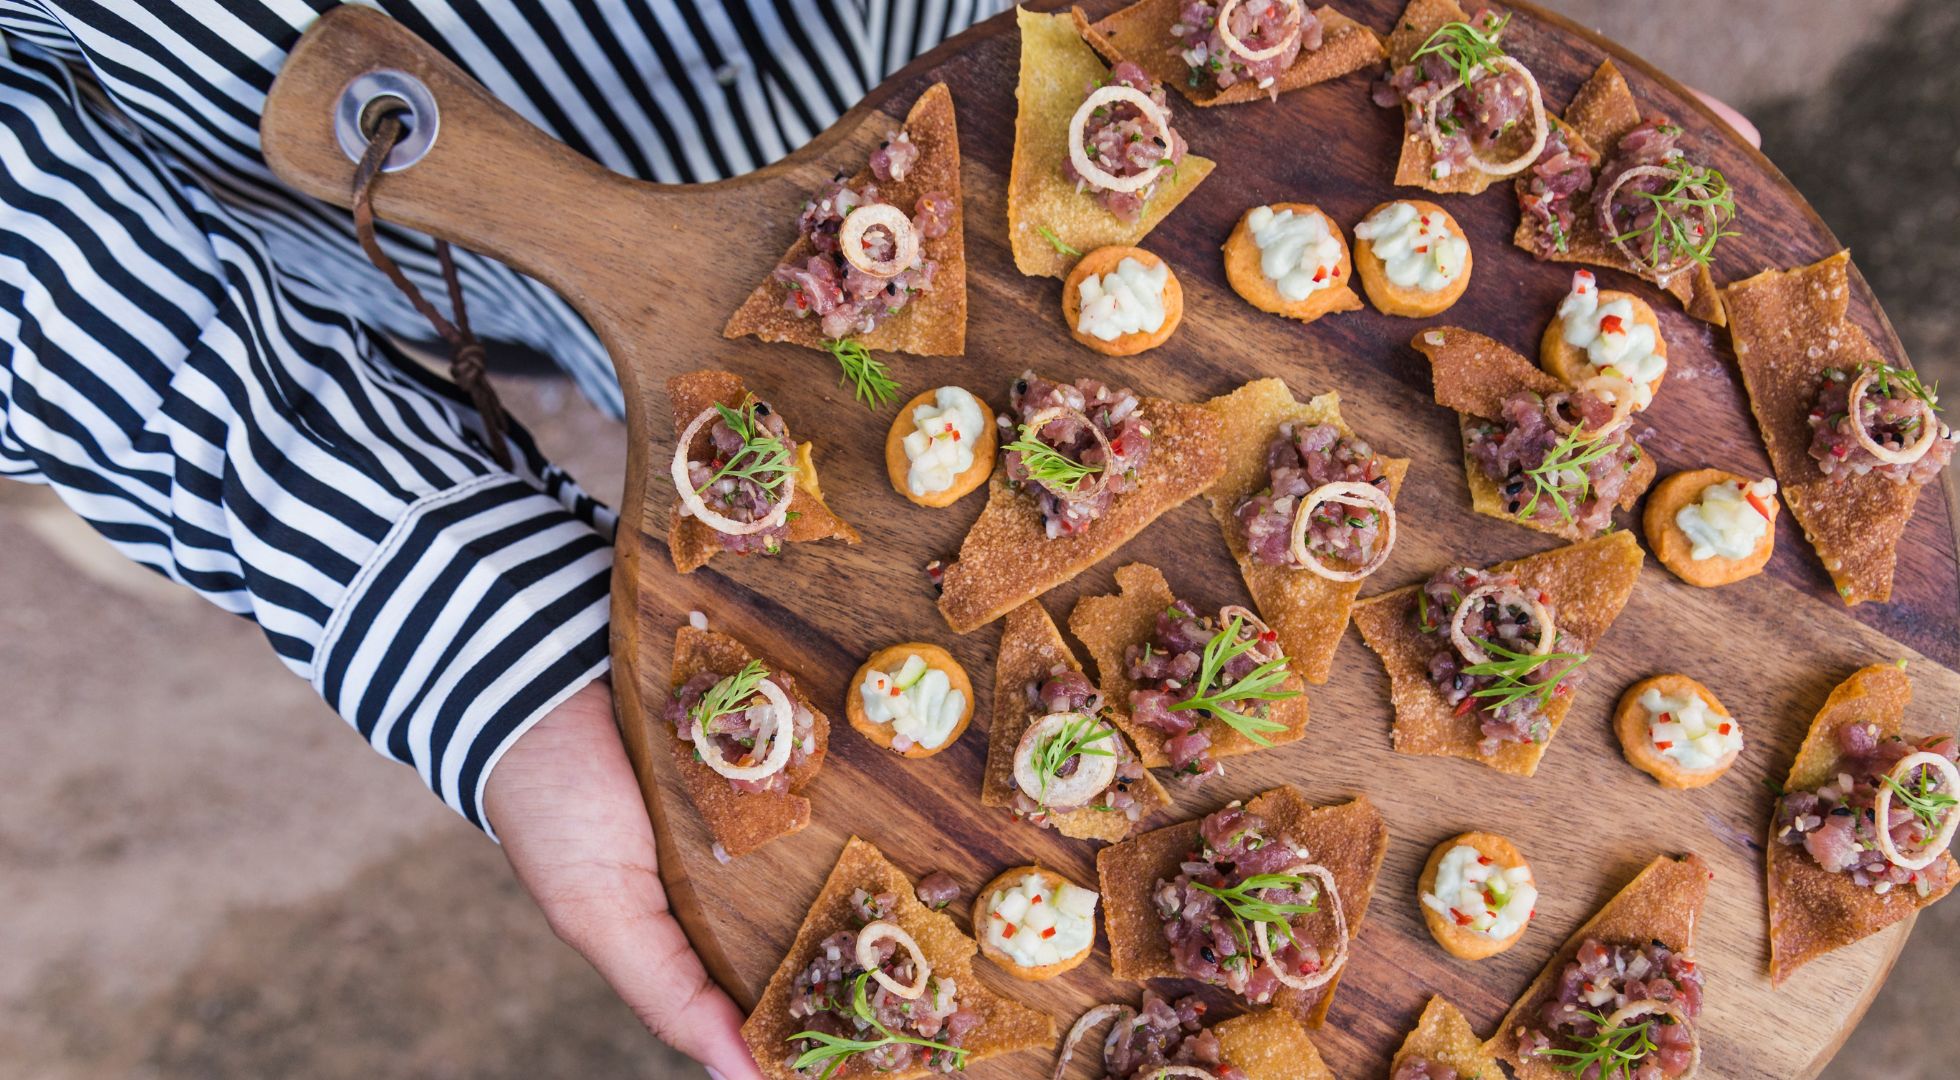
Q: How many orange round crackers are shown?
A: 10